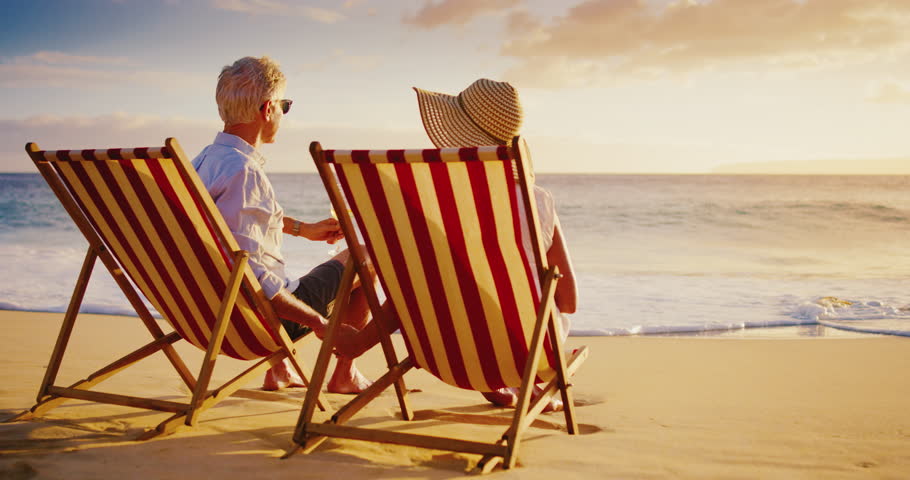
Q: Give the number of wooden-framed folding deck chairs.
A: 2